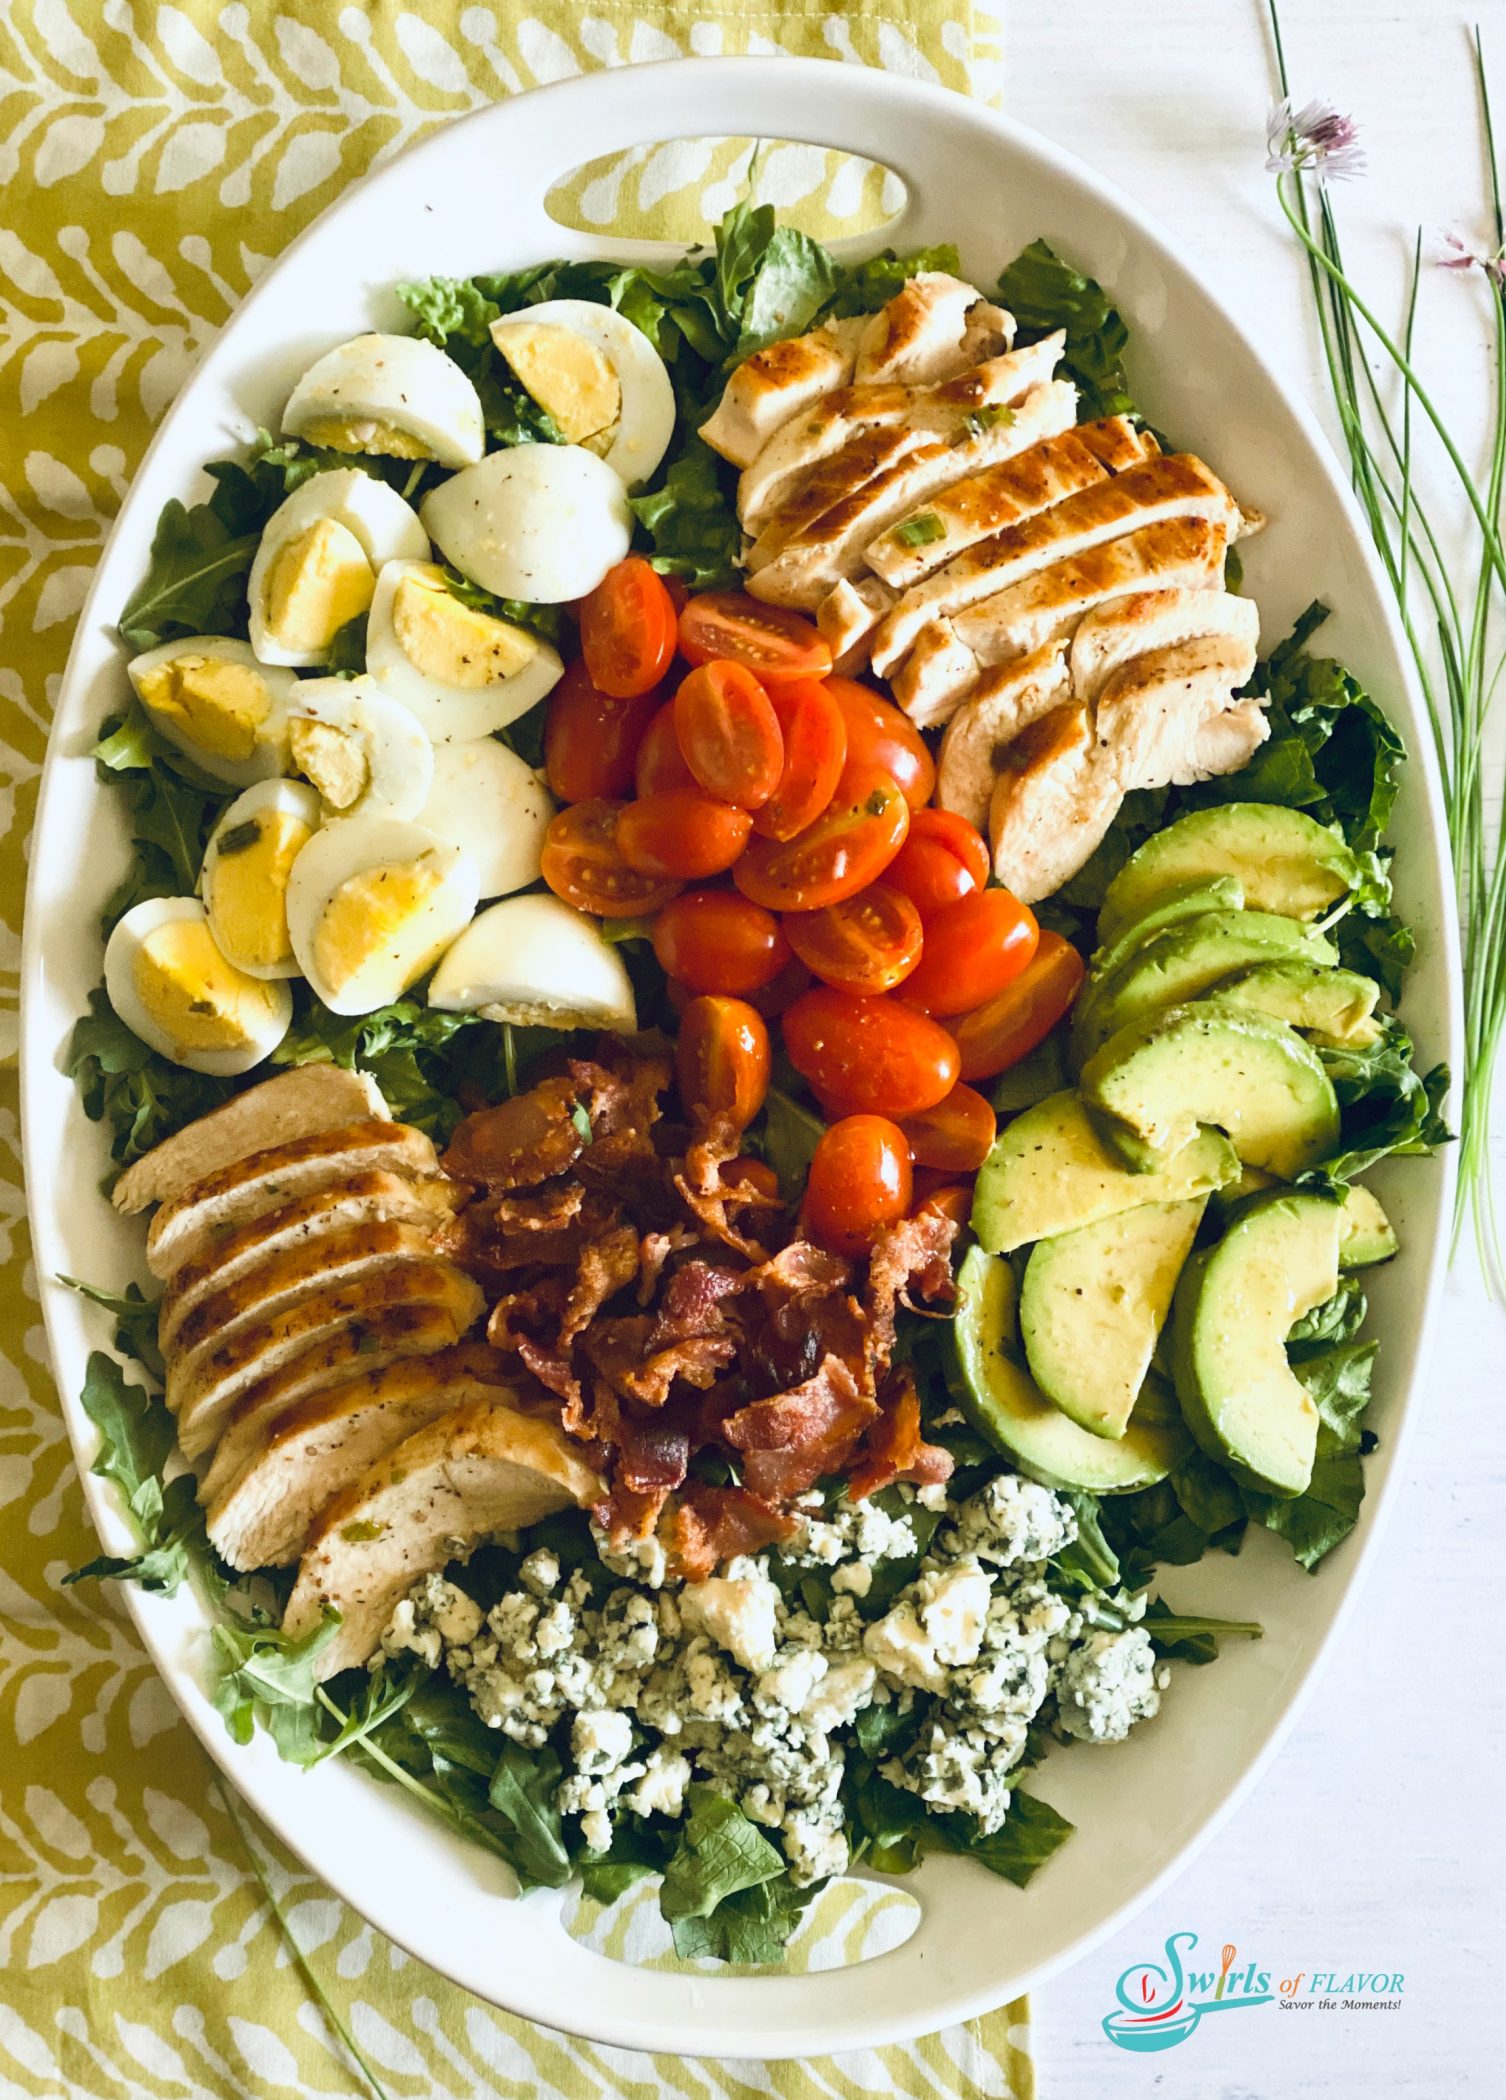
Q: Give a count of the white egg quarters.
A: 12